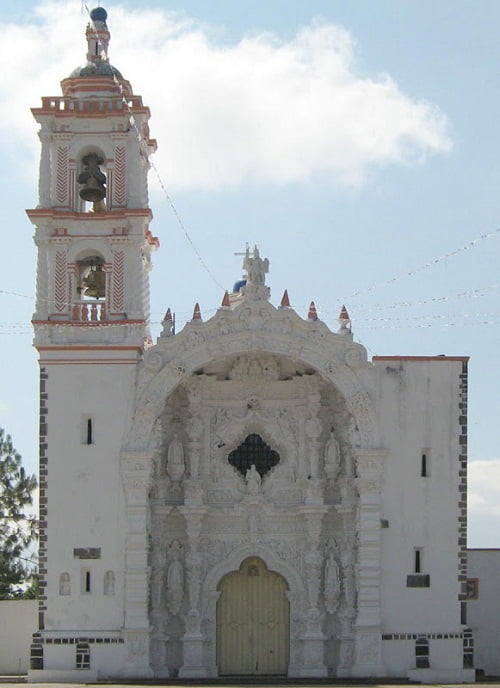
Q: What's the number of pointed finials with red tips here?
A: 6